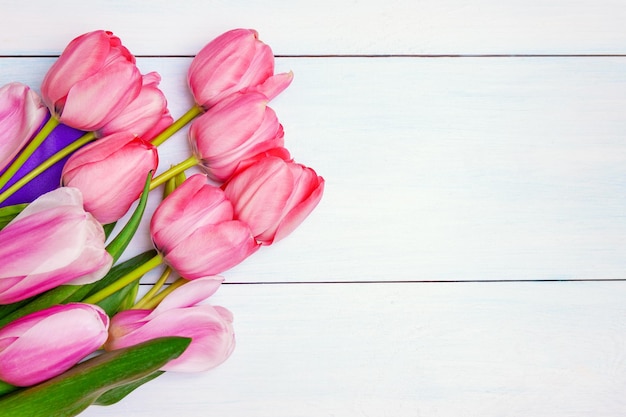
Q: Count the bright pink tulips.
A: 7